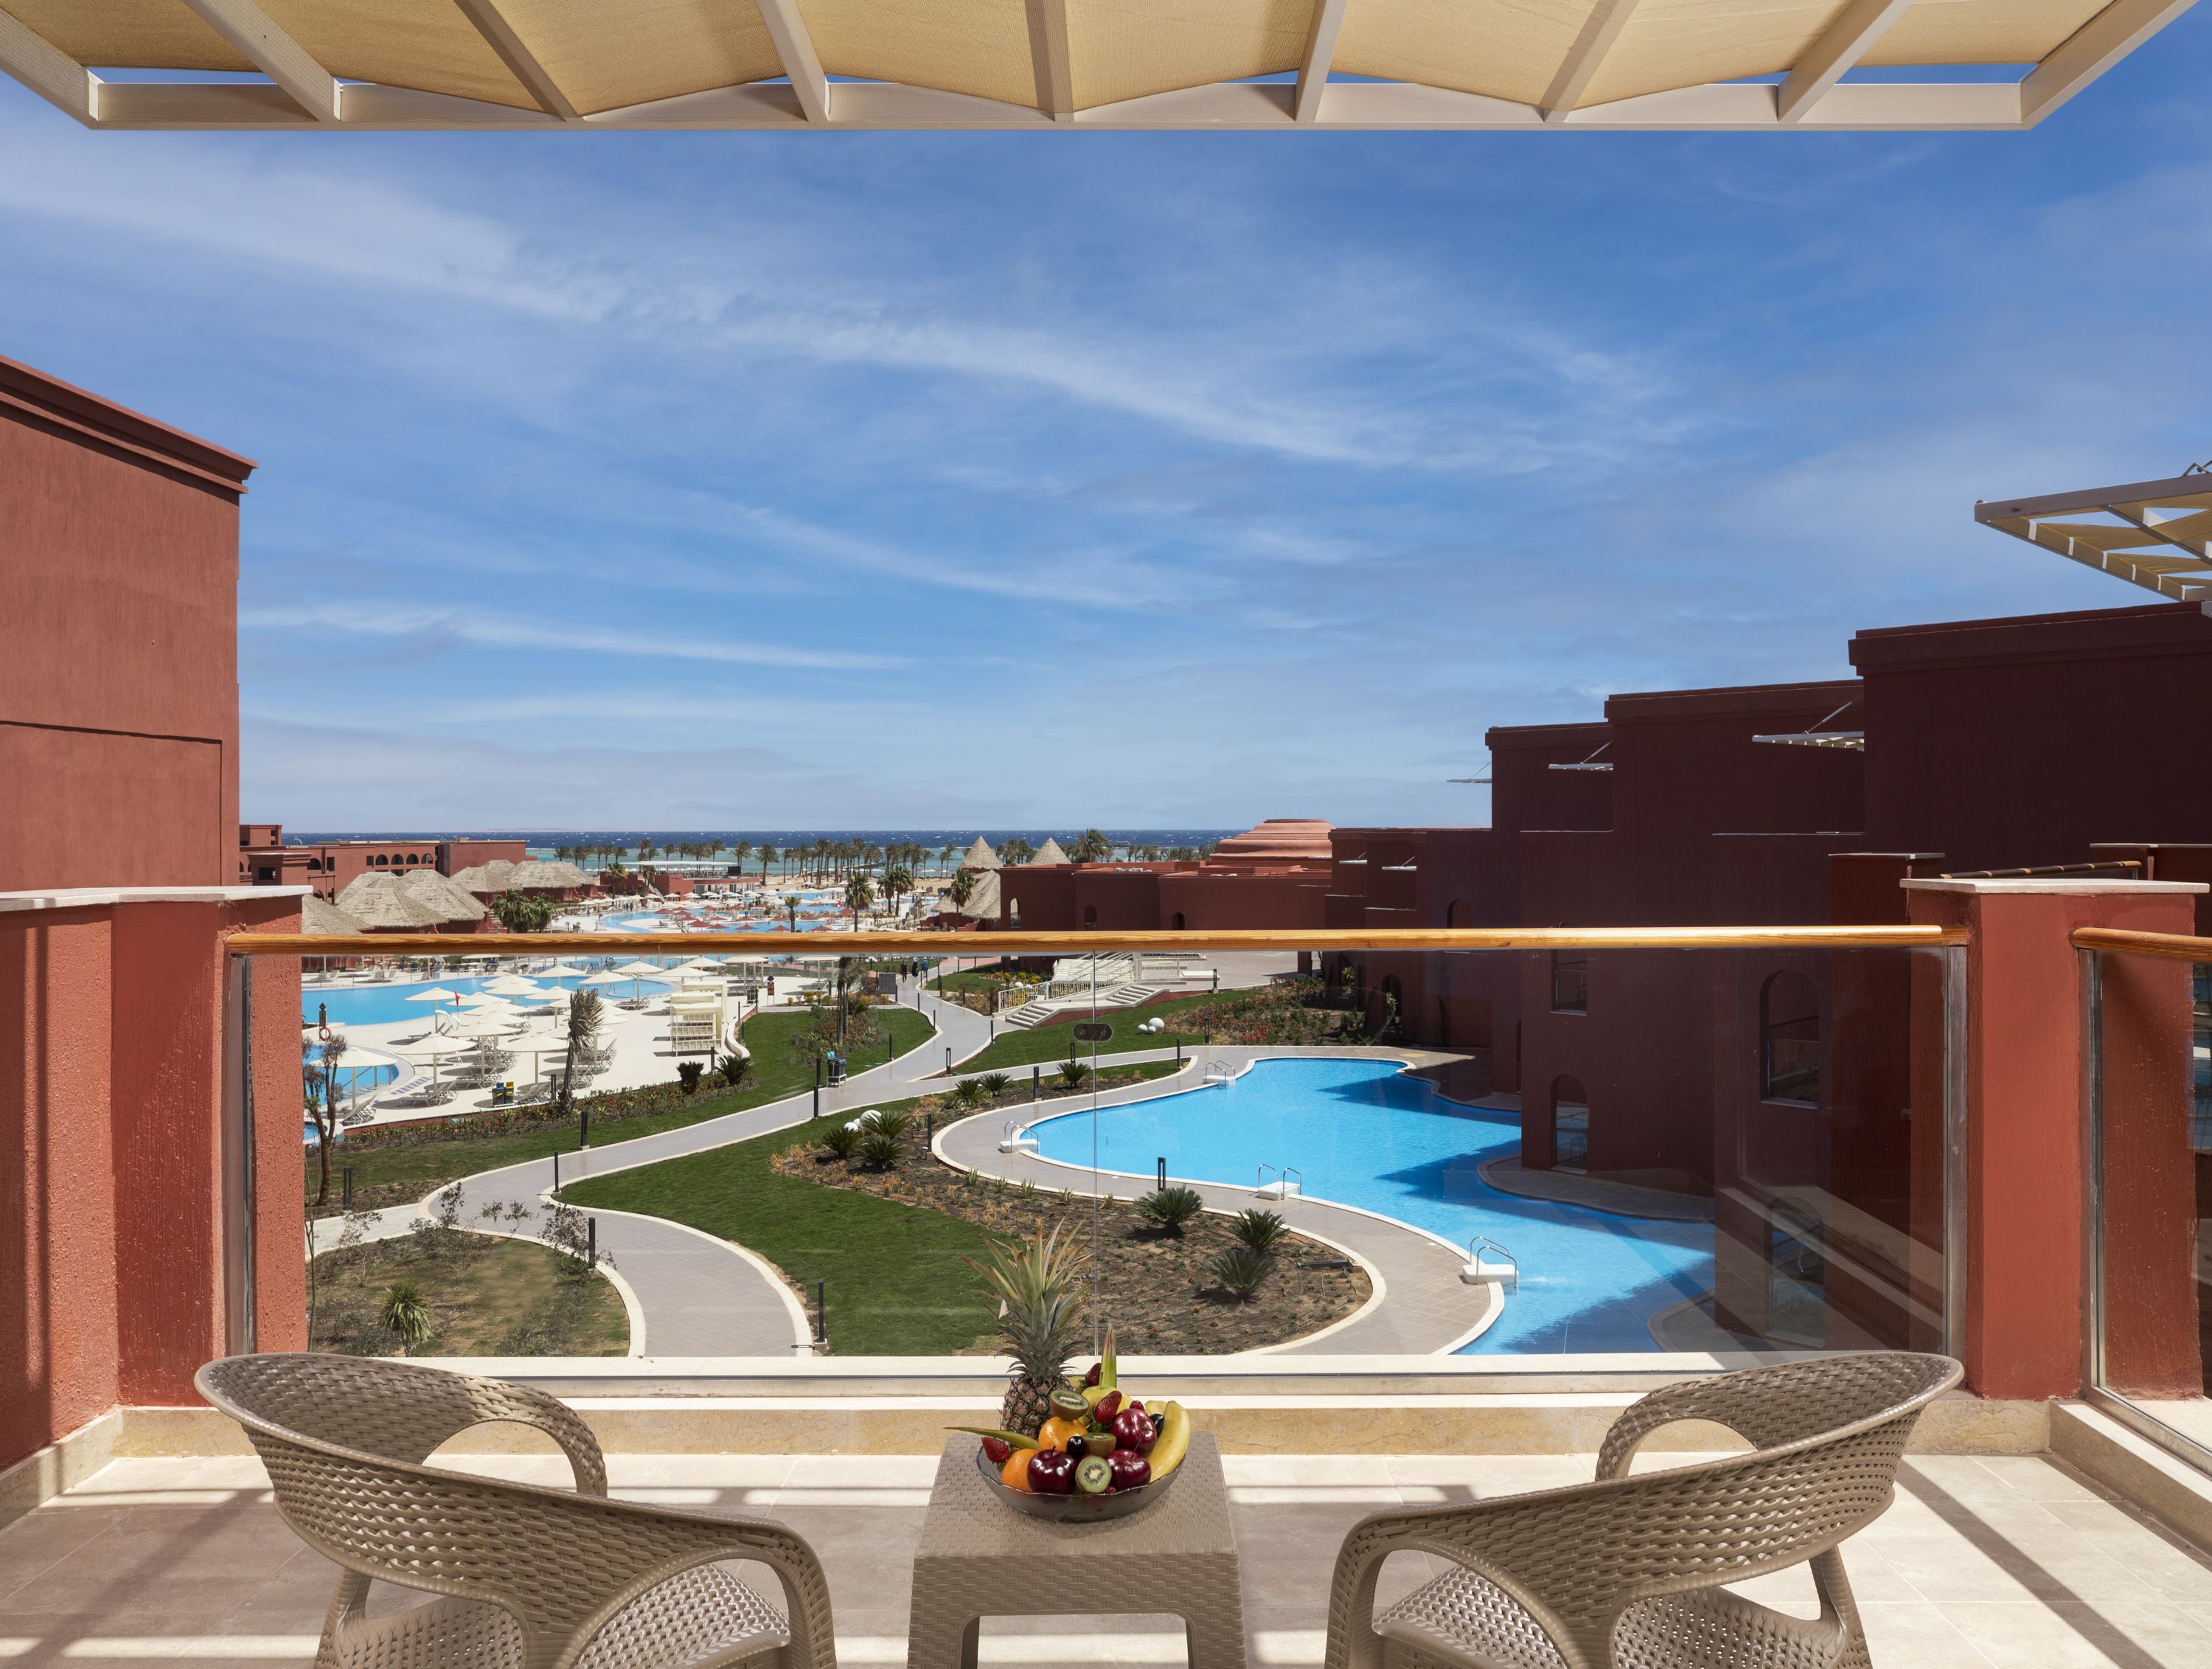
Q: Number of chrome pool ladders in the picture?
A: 4